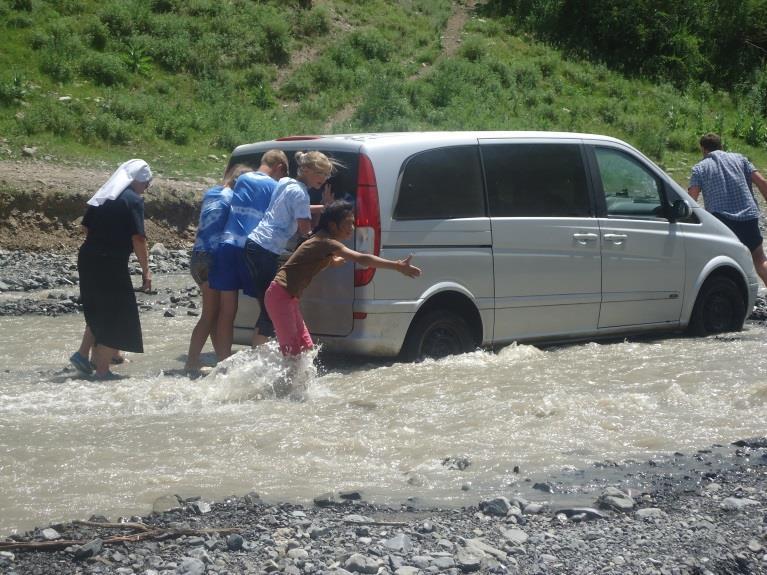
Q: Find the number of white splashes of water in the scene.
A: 1